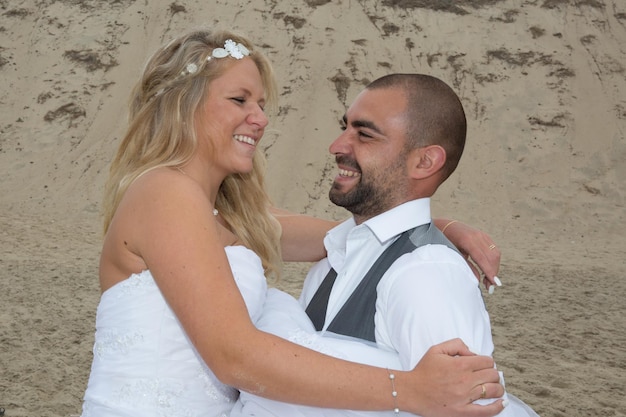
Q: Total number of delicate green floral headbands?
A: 0